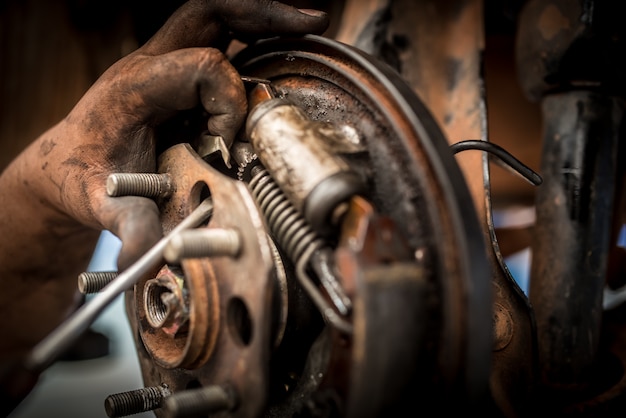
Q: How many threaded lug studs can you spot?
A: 5